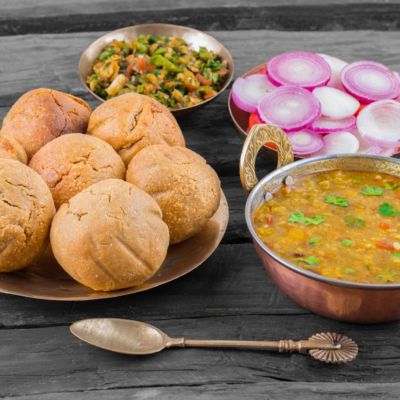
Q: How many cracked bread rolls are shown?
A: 7